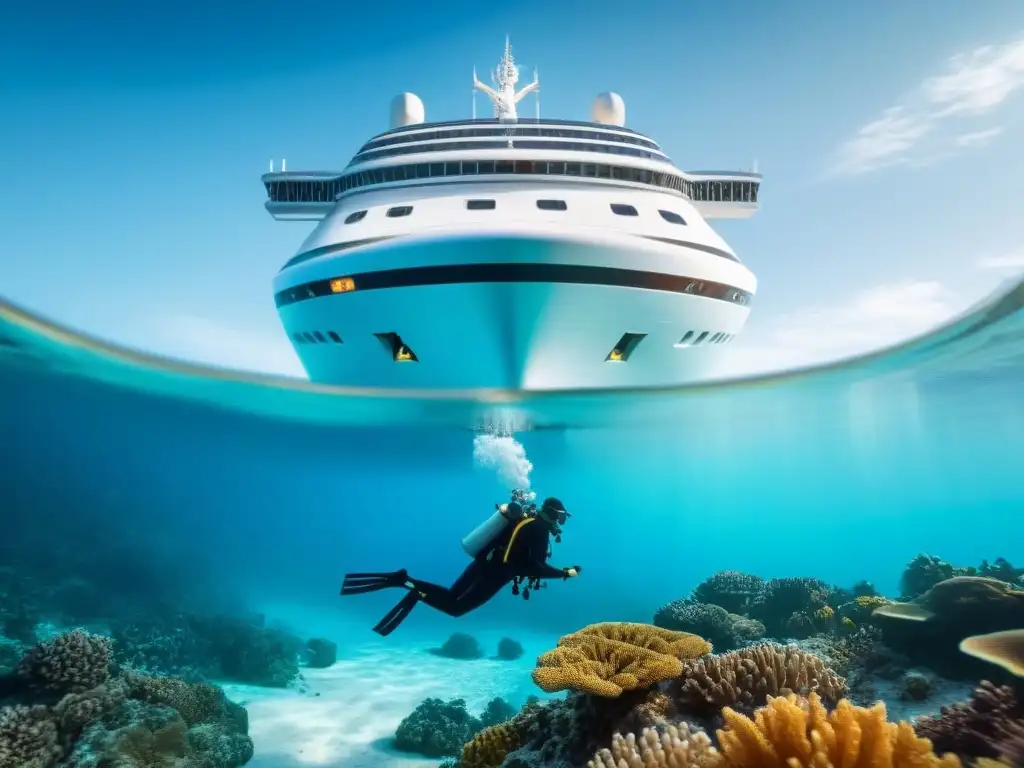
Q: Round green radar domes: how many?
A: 0